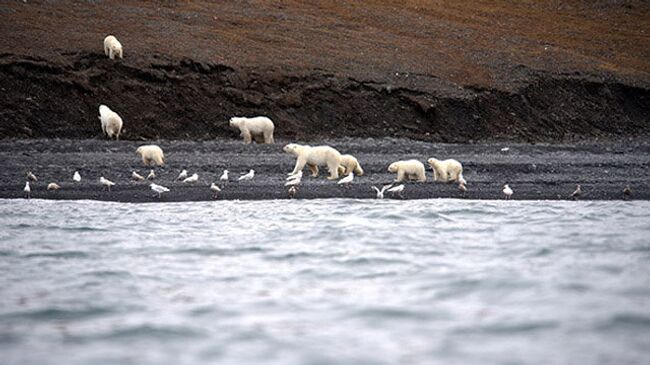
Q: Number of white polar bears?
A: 8